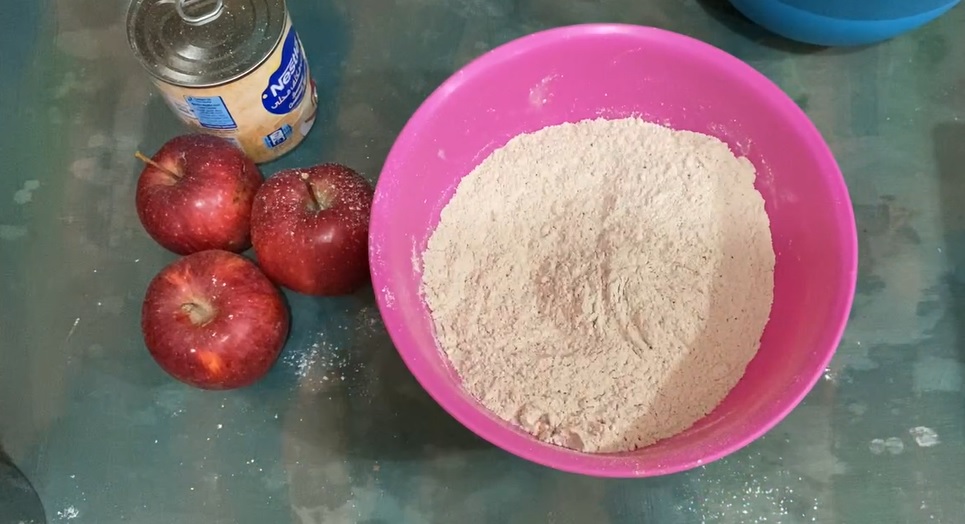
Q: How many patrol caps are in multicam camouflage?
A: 0